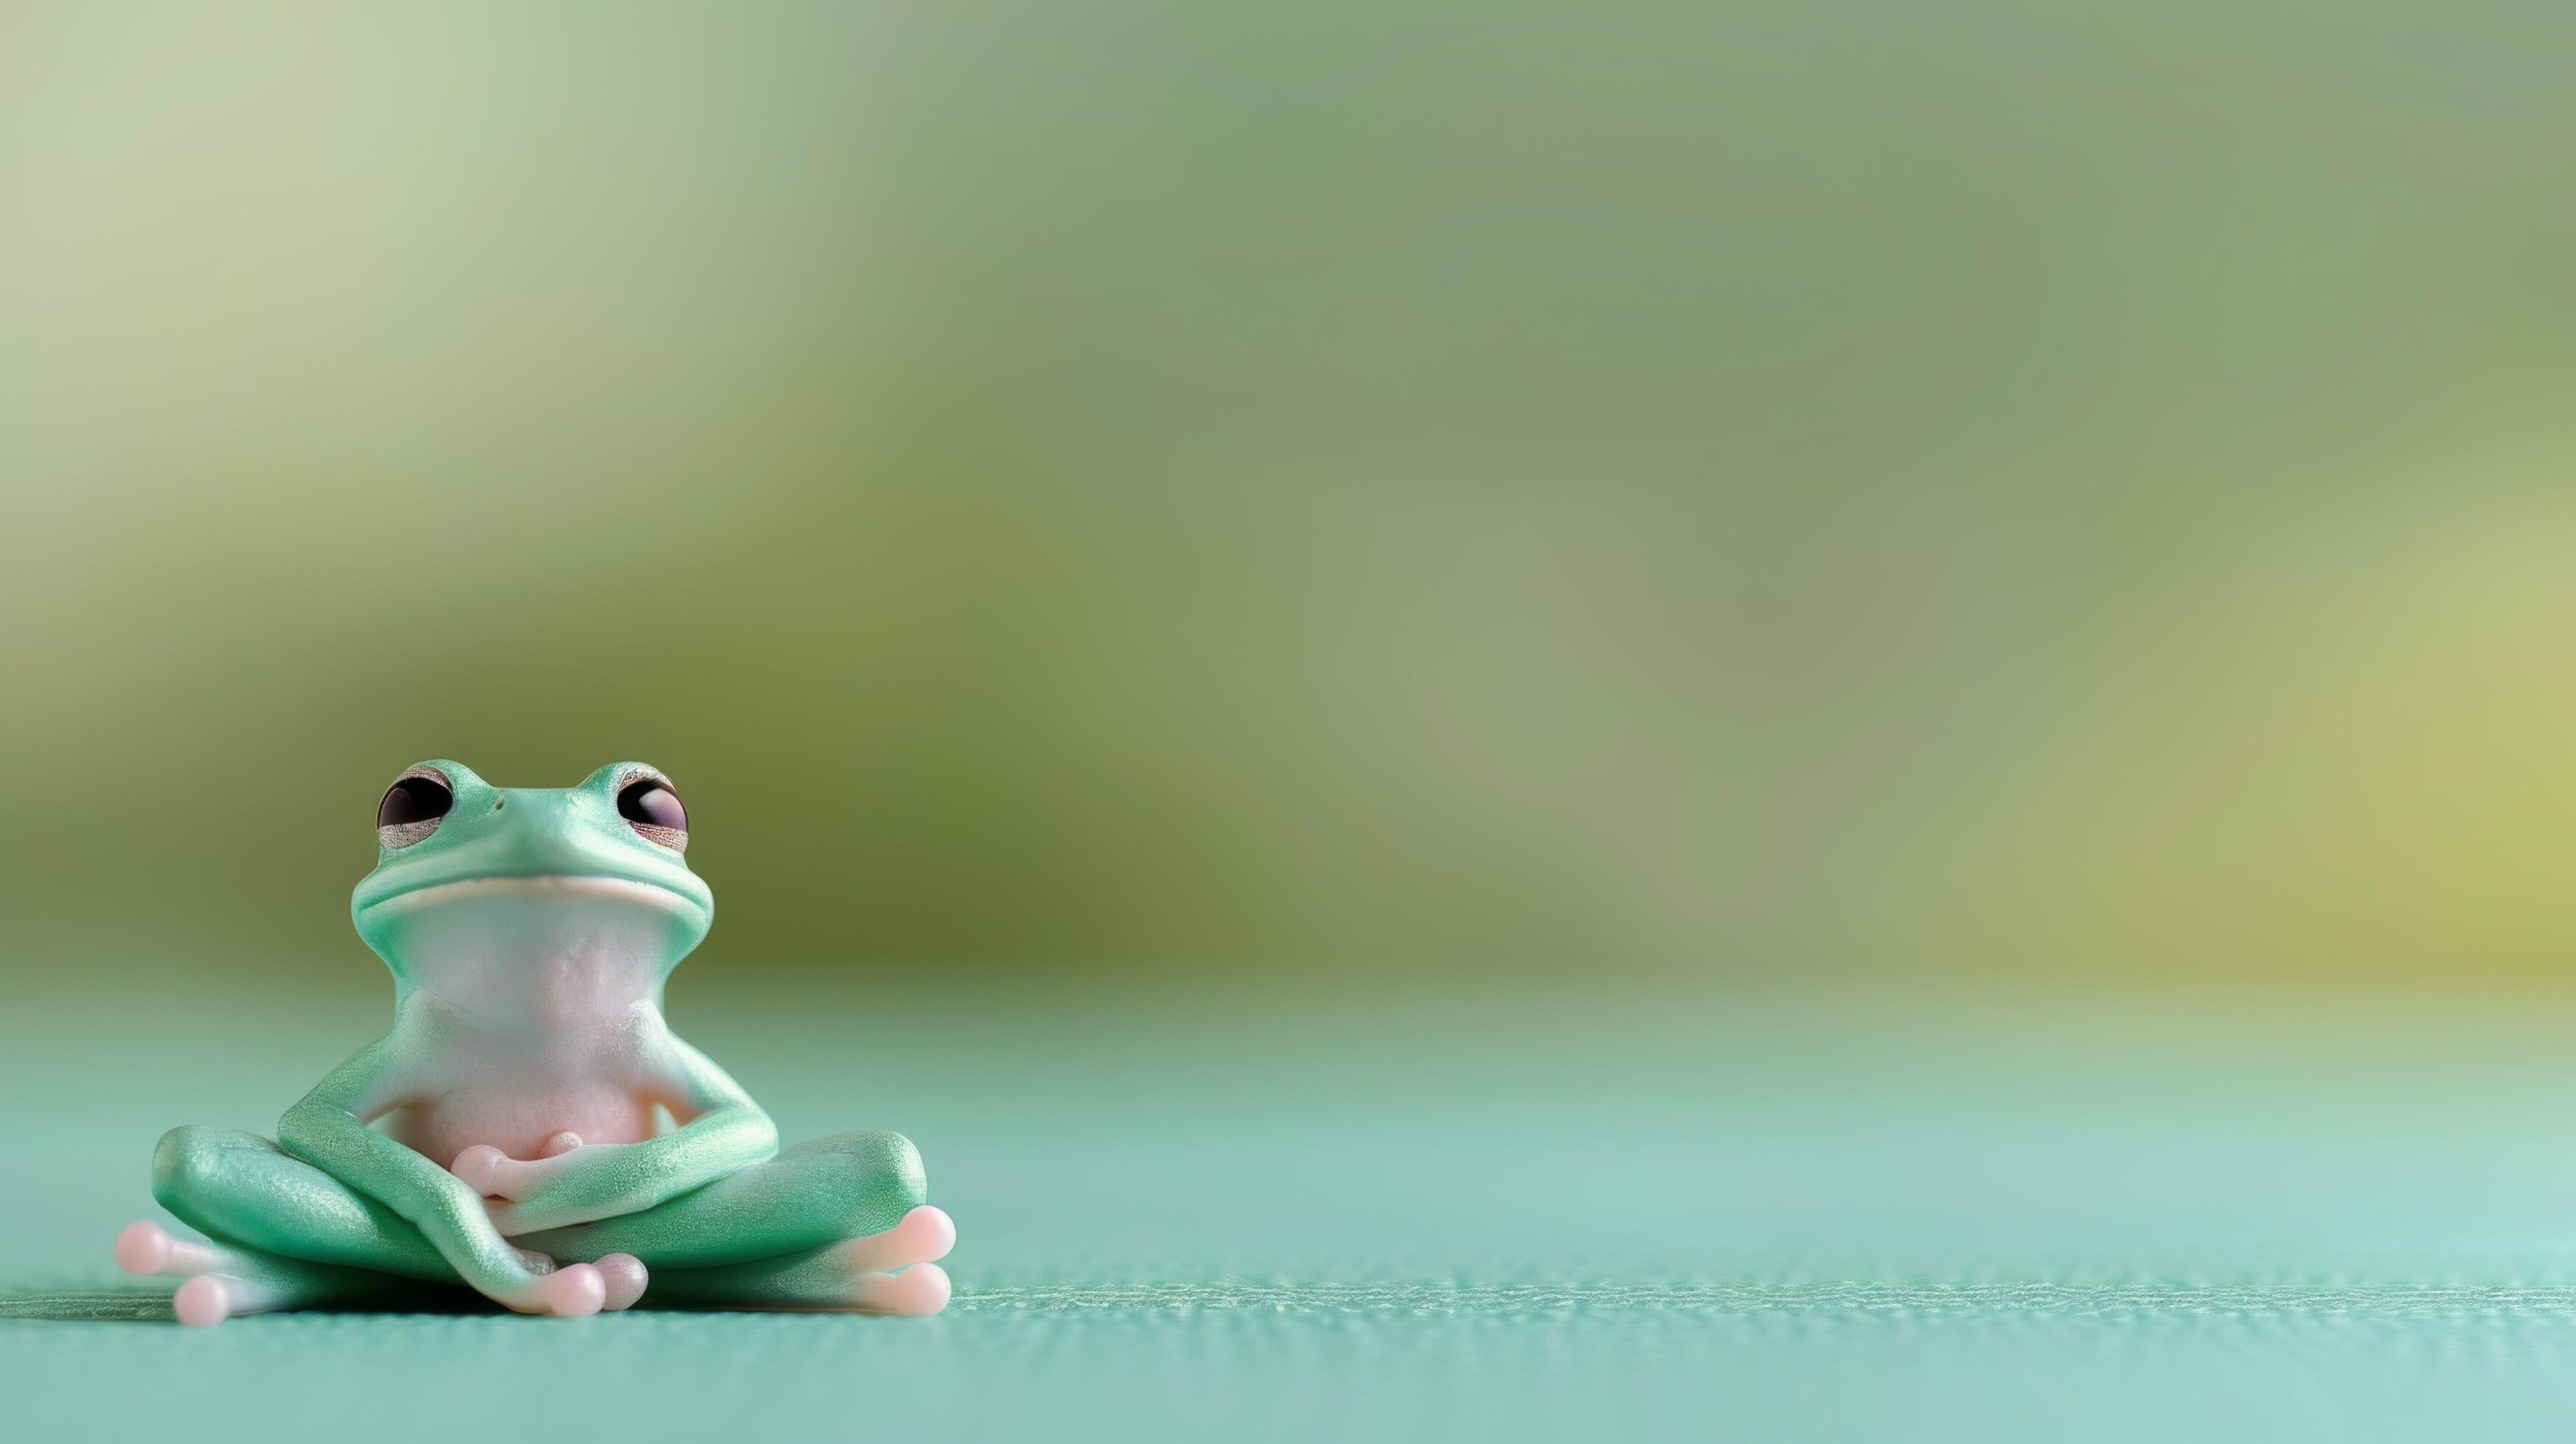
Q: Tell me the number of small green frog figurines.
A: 1